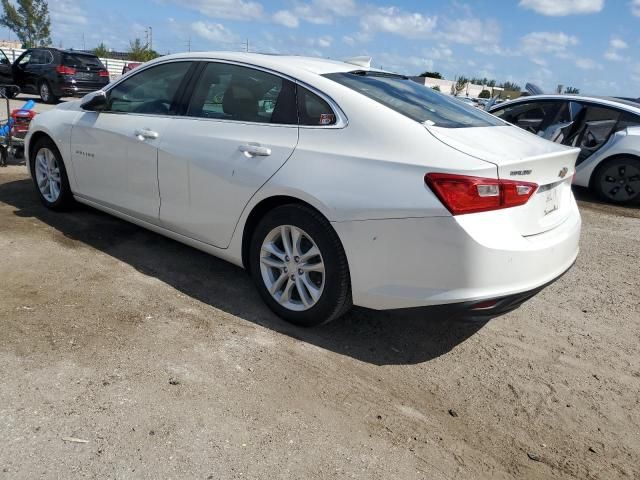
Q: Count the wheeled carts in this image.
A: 1